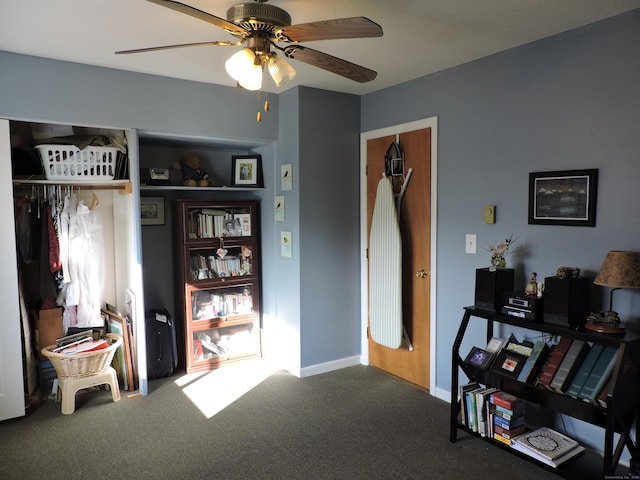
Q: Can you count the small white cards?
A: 3